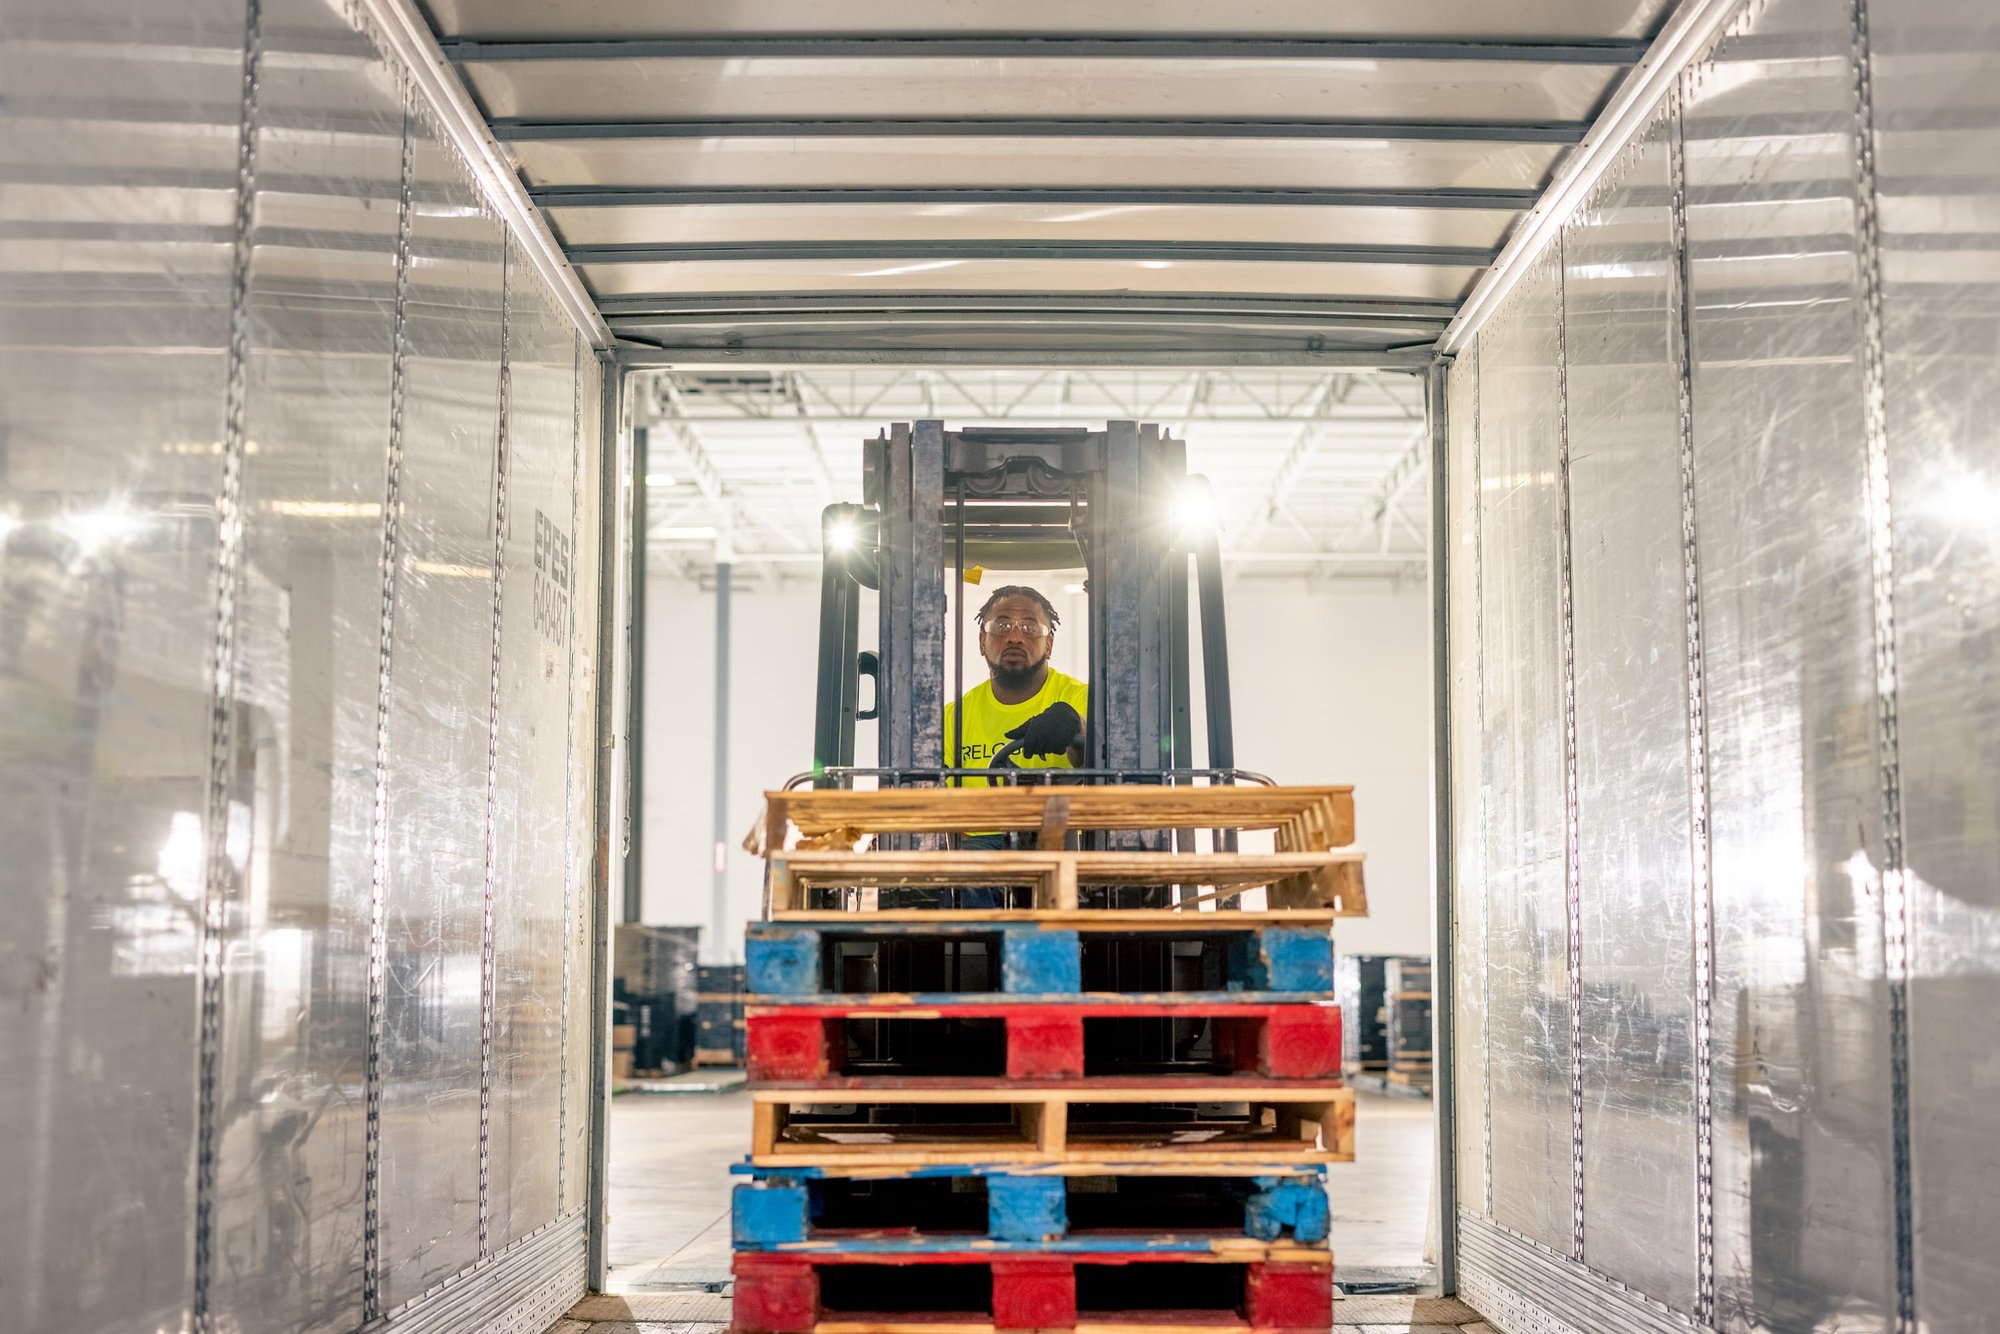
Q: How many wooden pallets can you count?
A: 7